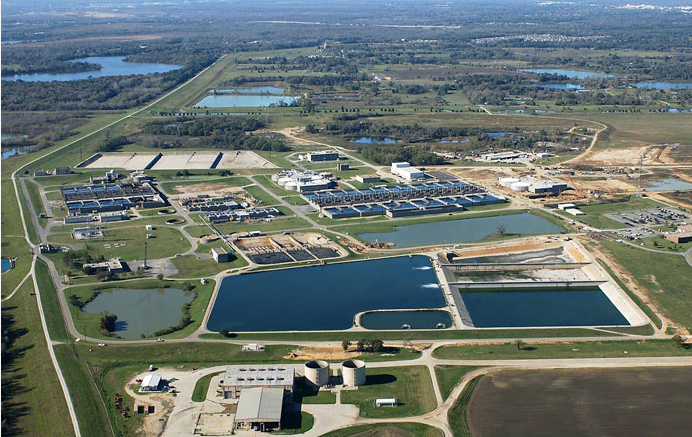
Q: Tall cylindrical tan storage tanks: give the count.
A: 2